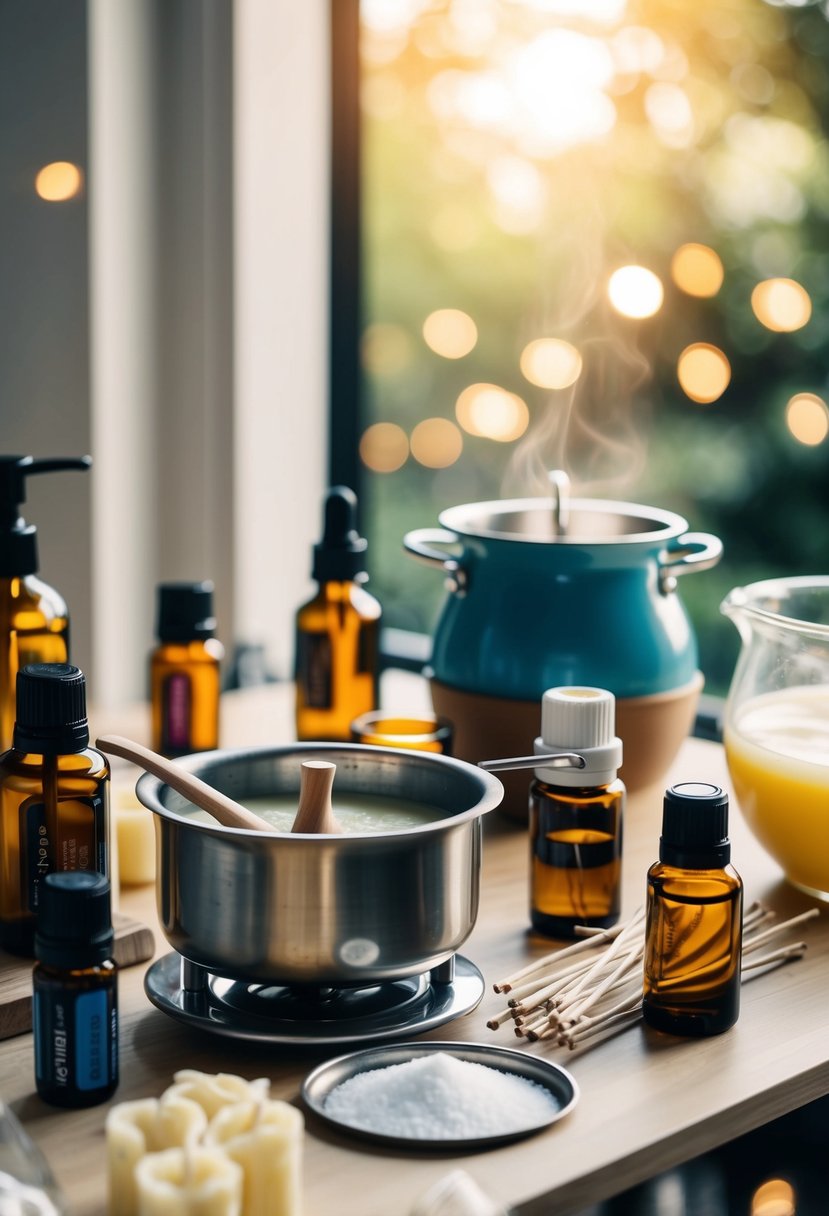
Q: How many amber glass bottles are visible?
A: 7